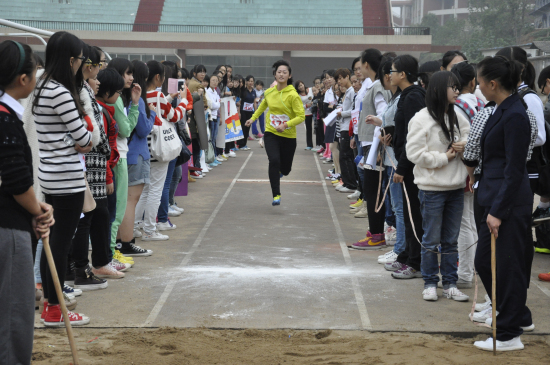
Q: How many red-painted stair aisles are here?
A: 2